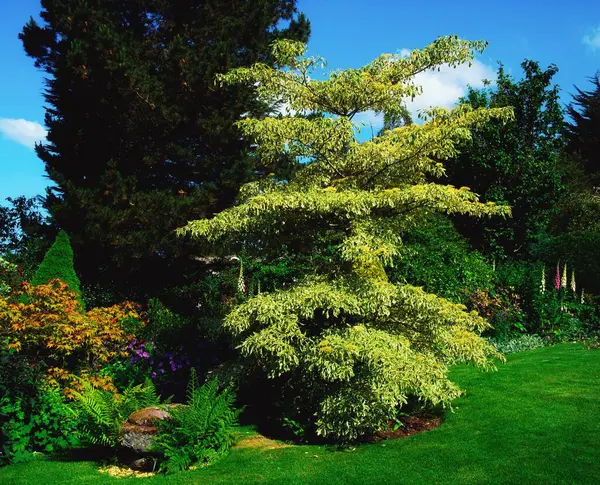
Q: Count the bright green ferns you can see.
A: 2